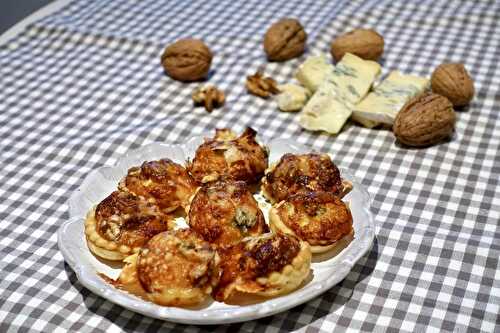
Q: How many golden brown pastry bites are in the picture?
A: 8